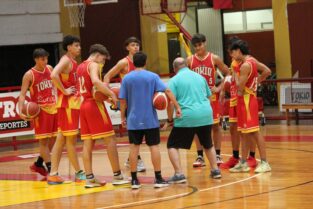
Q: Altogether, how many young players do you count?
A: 7